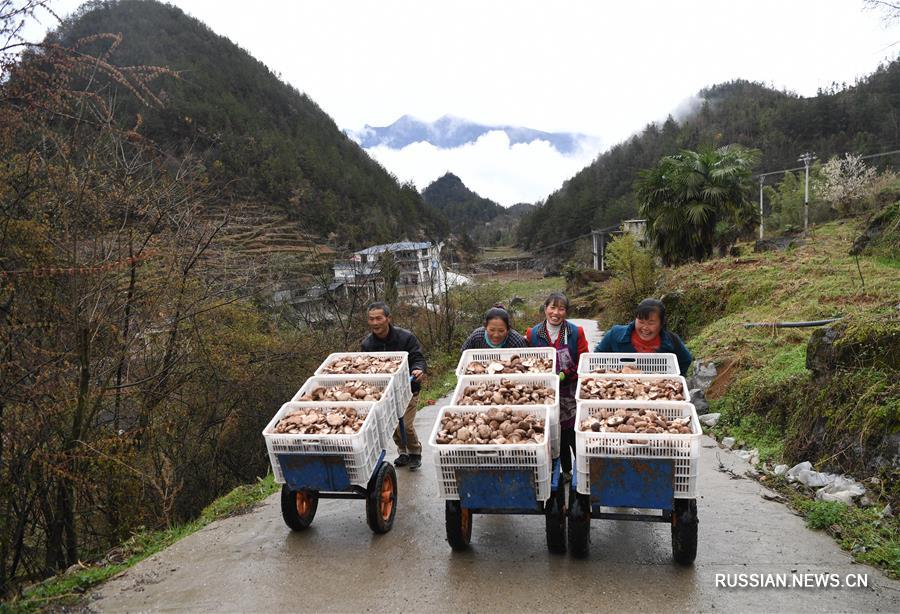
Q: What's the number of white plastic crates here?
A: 9